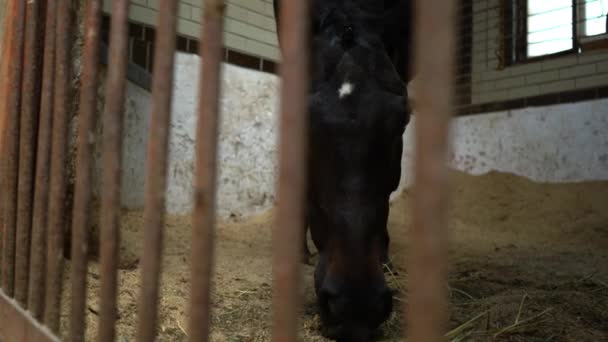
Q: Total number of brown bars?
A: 10